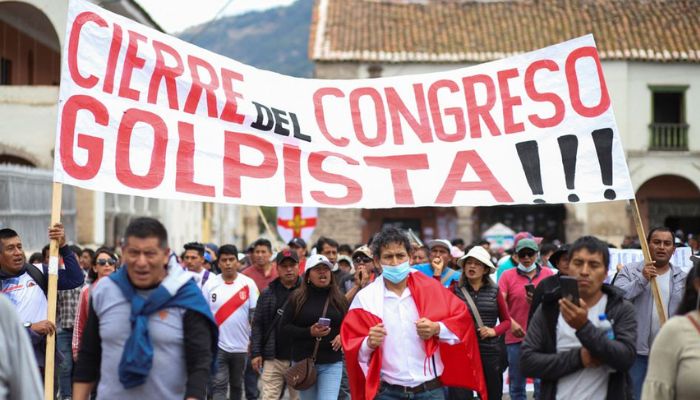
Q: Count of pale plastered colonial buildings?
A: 2